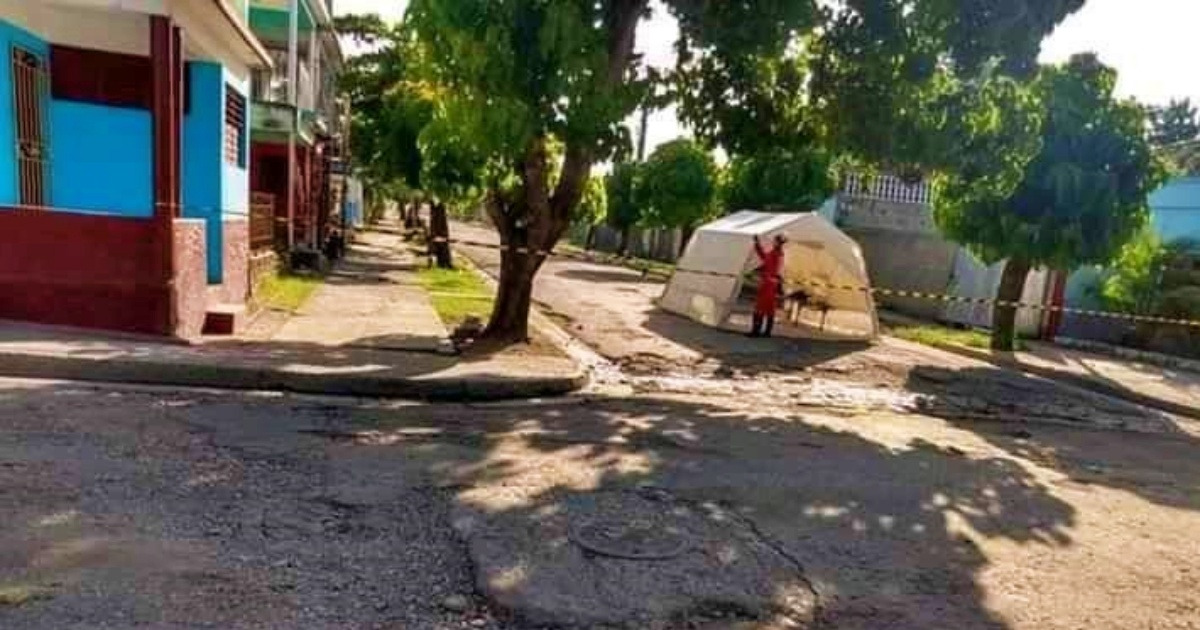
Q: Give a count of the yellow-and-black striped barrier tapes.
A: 1